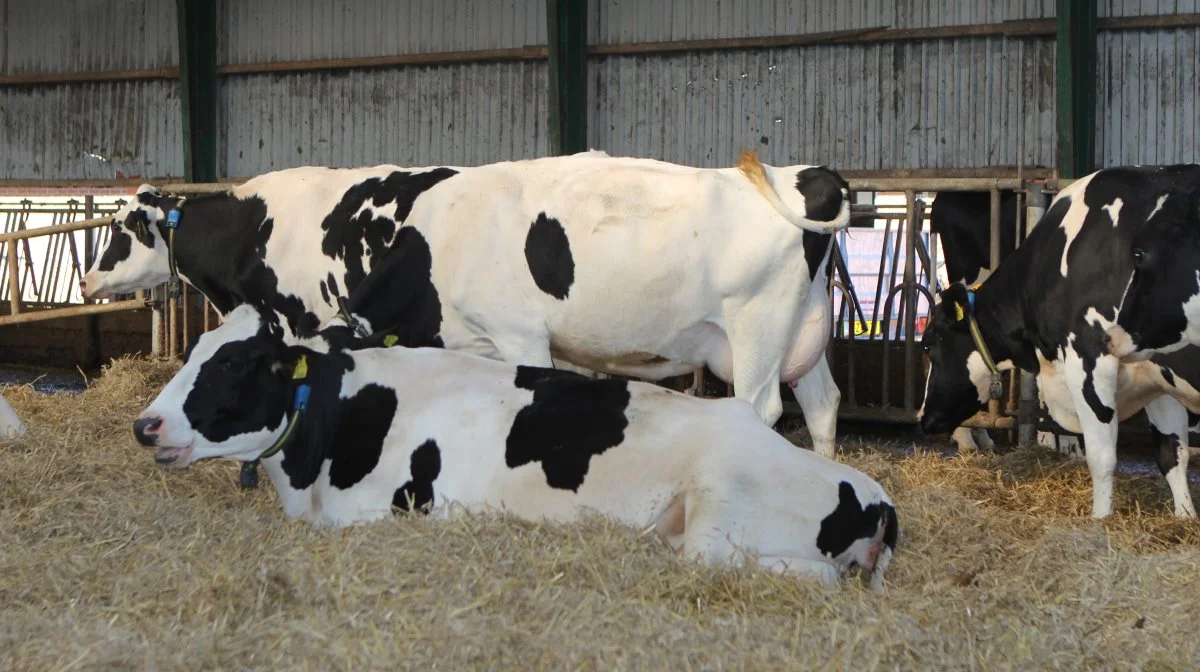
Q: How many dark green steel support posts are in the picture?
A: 3